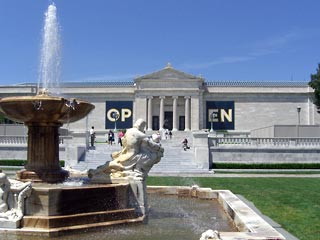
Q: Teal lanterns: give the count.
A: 2